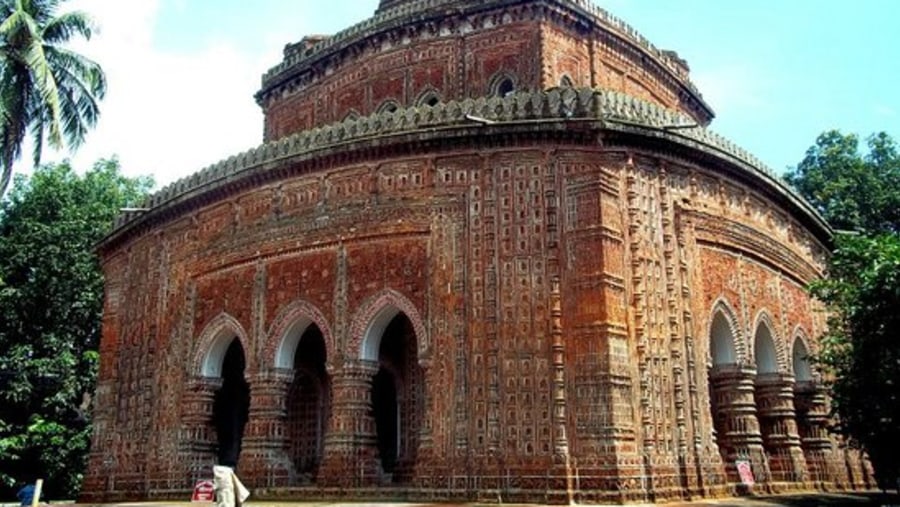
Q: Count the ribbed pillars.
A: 6